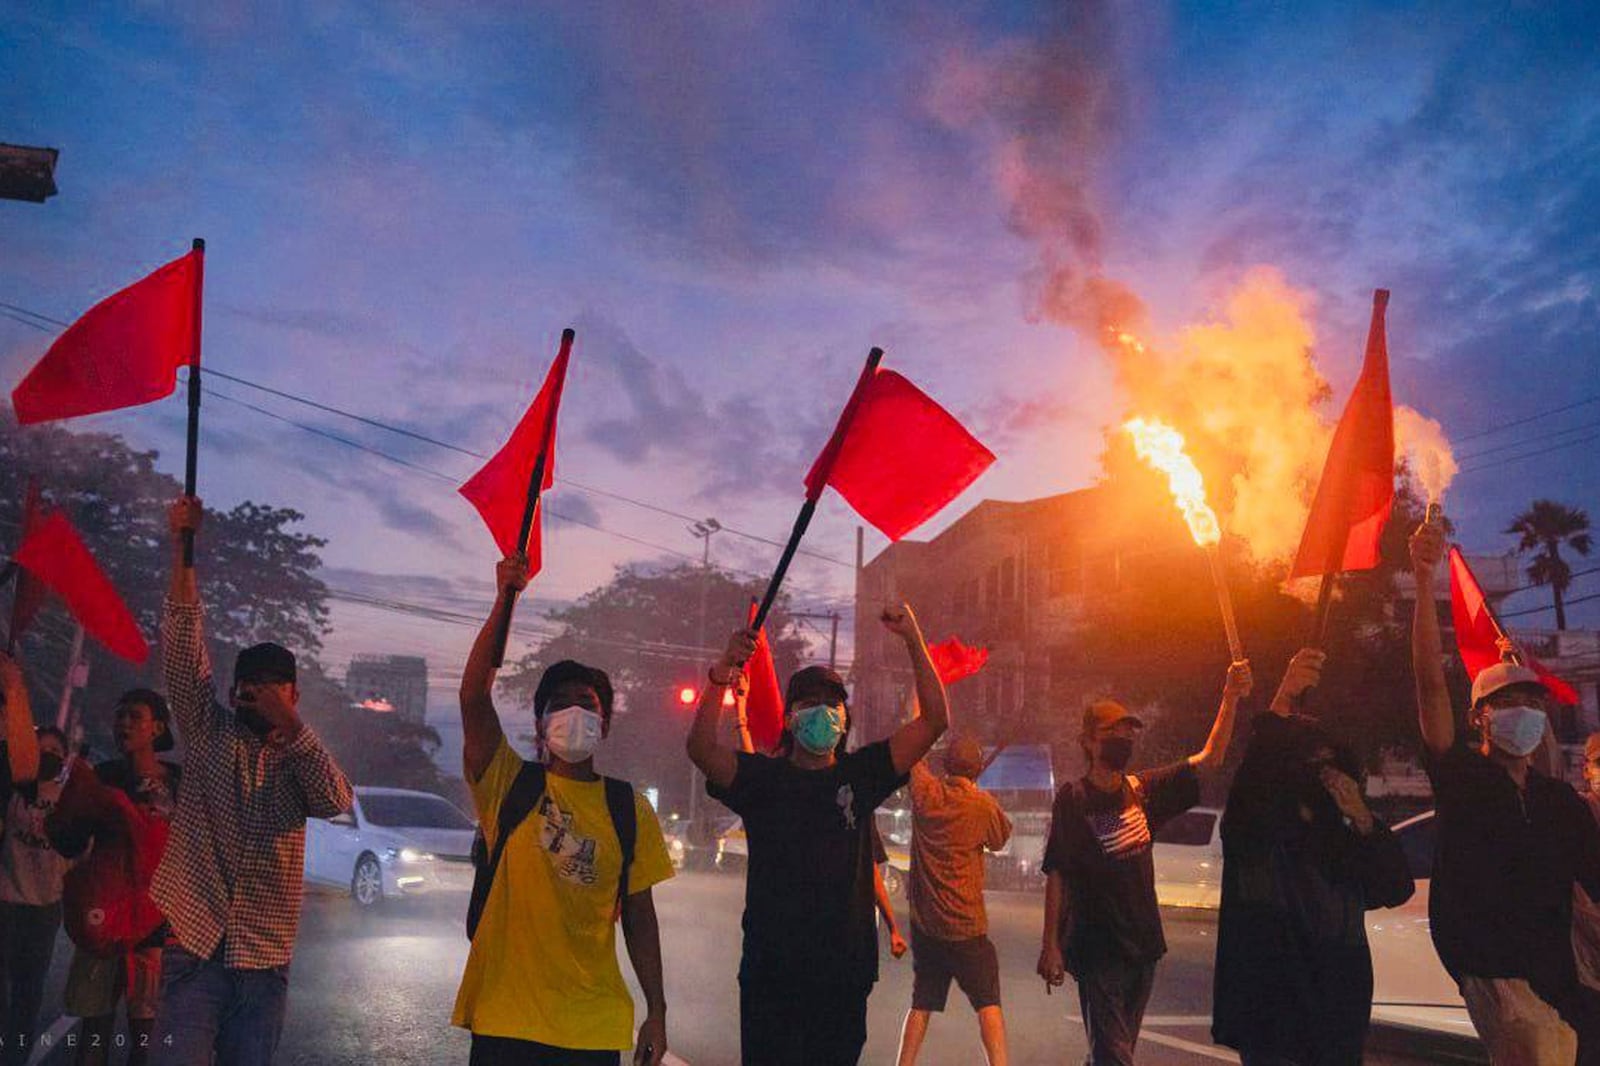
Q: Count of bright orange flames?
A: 1